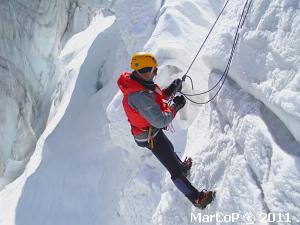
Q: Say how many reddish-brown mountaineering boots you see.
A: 2